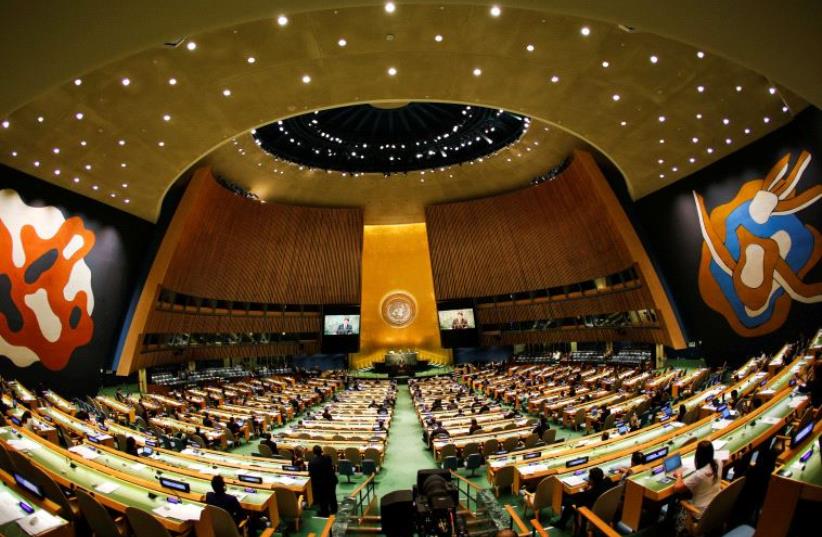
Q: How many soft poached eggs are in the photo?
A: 0